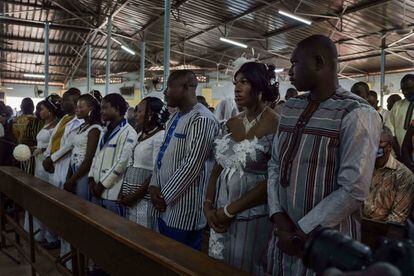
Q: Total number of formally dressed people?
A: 8